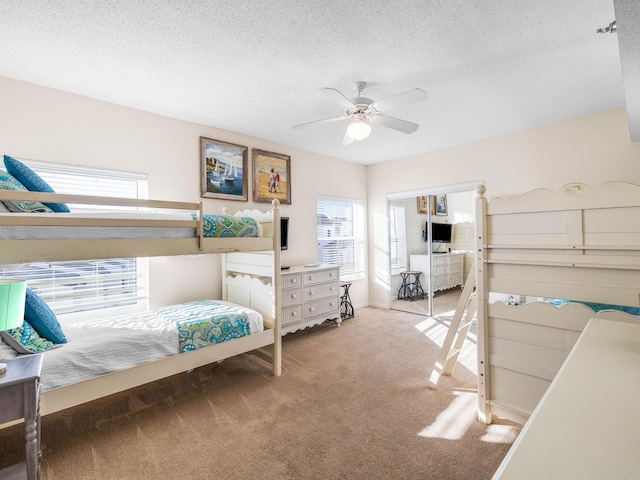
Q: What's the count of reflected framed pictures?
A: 2